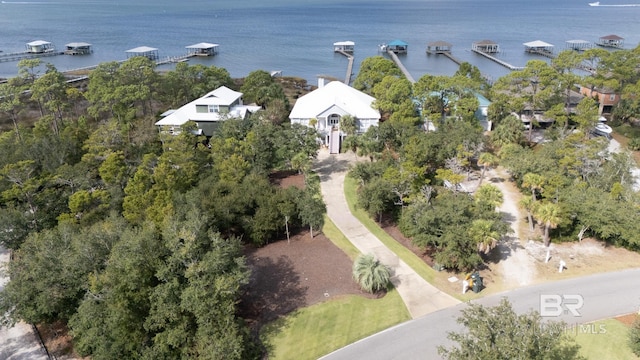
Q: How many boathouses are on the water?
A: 11